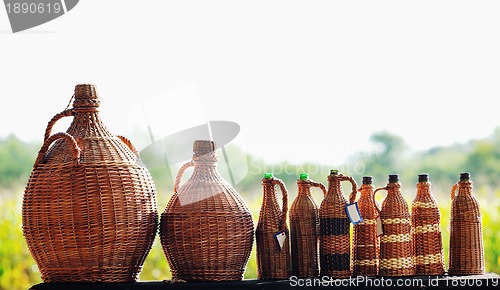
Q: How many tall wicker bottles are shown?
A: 7